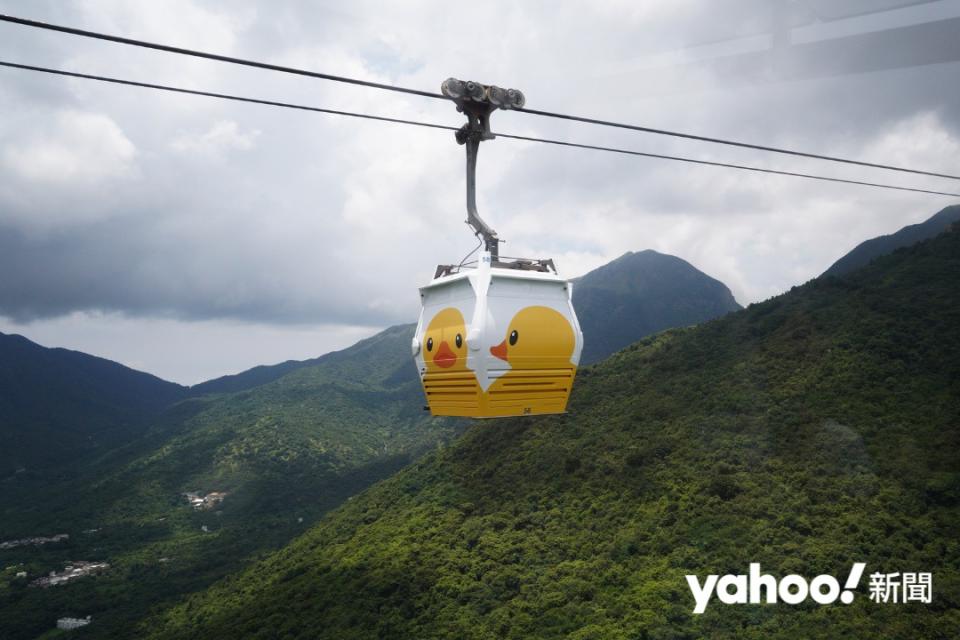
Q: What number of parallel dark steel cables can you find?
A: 2